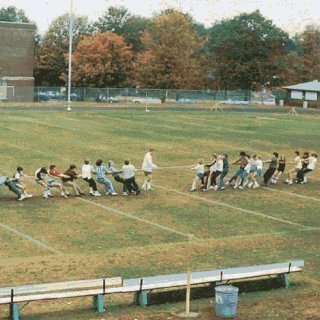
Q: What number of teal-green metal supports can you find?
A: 4